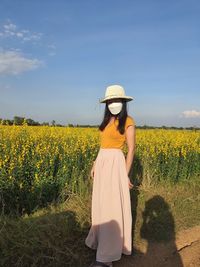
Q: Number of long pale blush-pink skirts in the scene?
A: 1